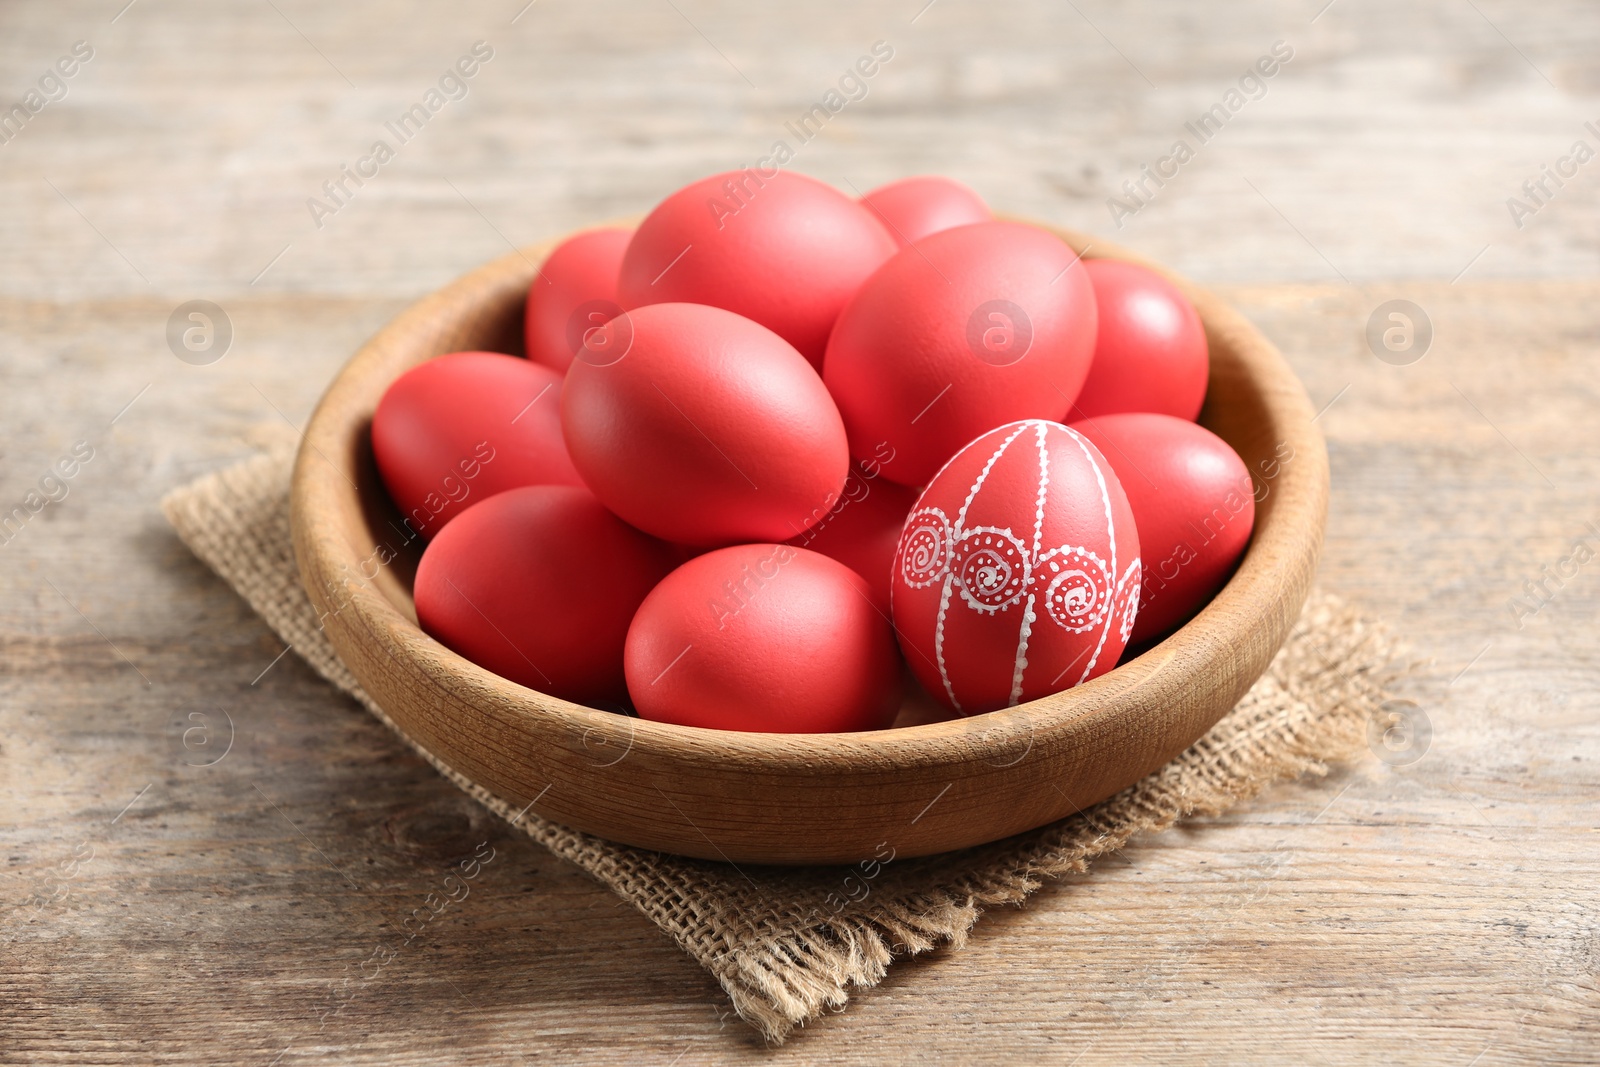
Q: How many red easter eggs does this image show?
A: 12